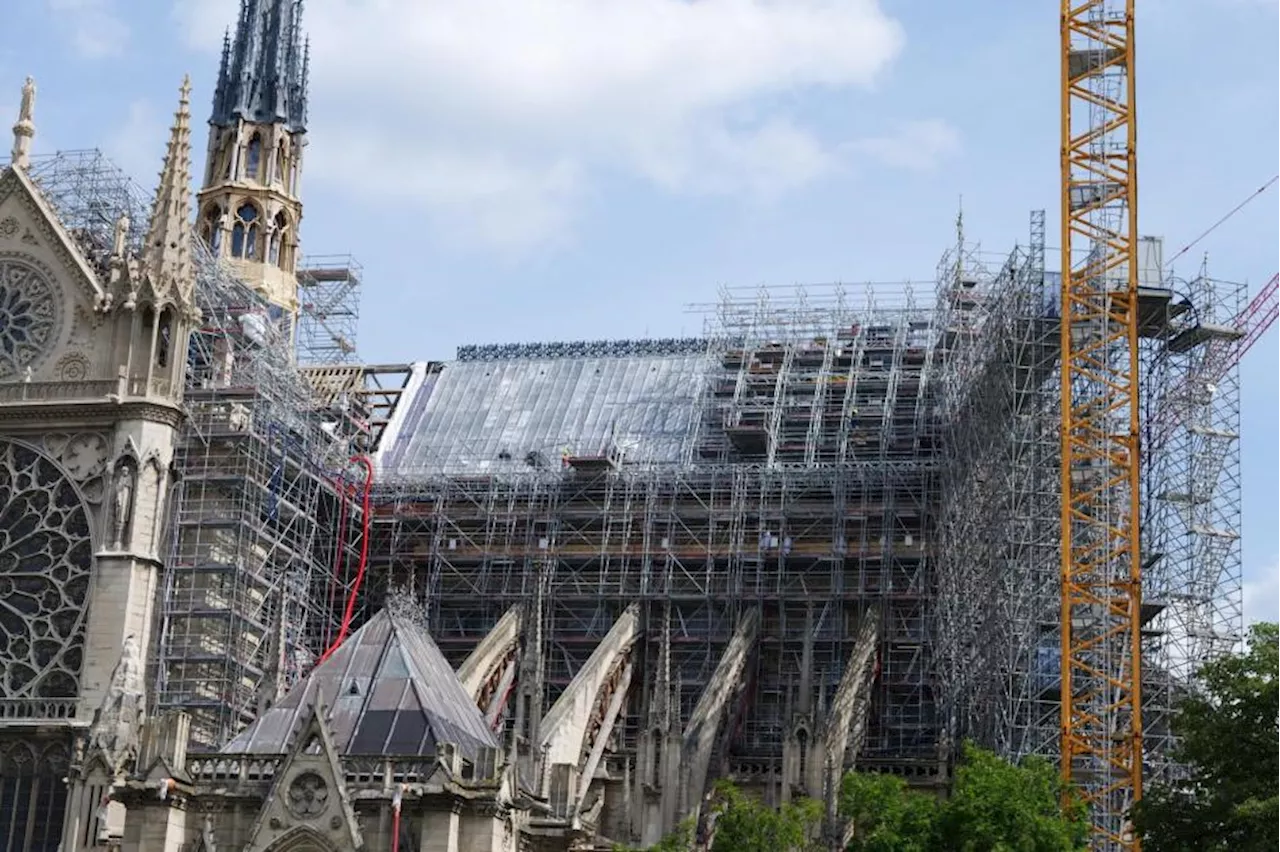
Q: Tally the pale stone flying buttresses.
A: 4